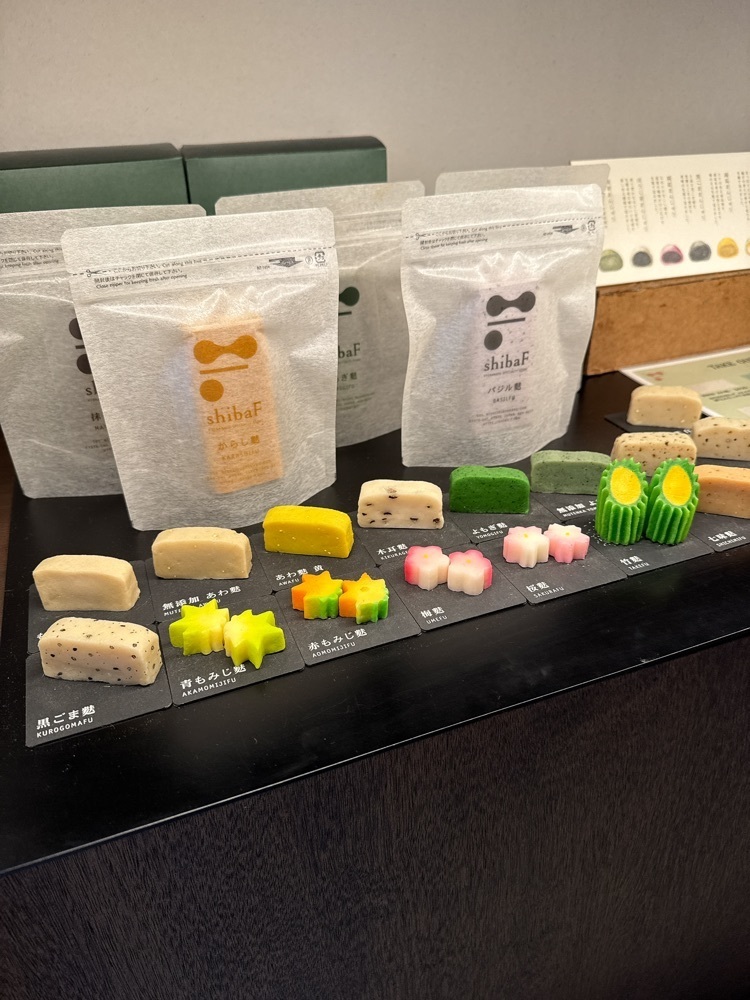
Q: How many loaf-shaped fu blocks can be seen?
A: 11